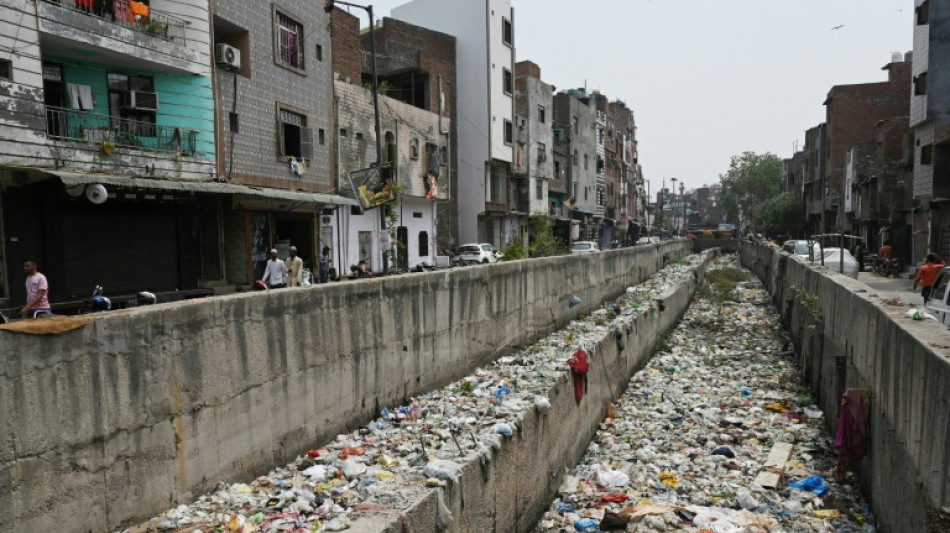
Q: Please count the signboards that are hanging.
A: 1